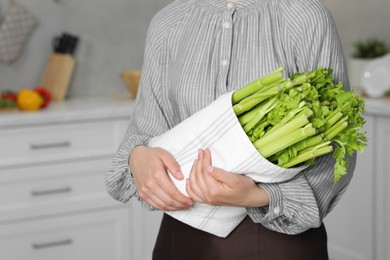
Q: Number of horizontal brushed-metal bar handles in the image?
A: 3